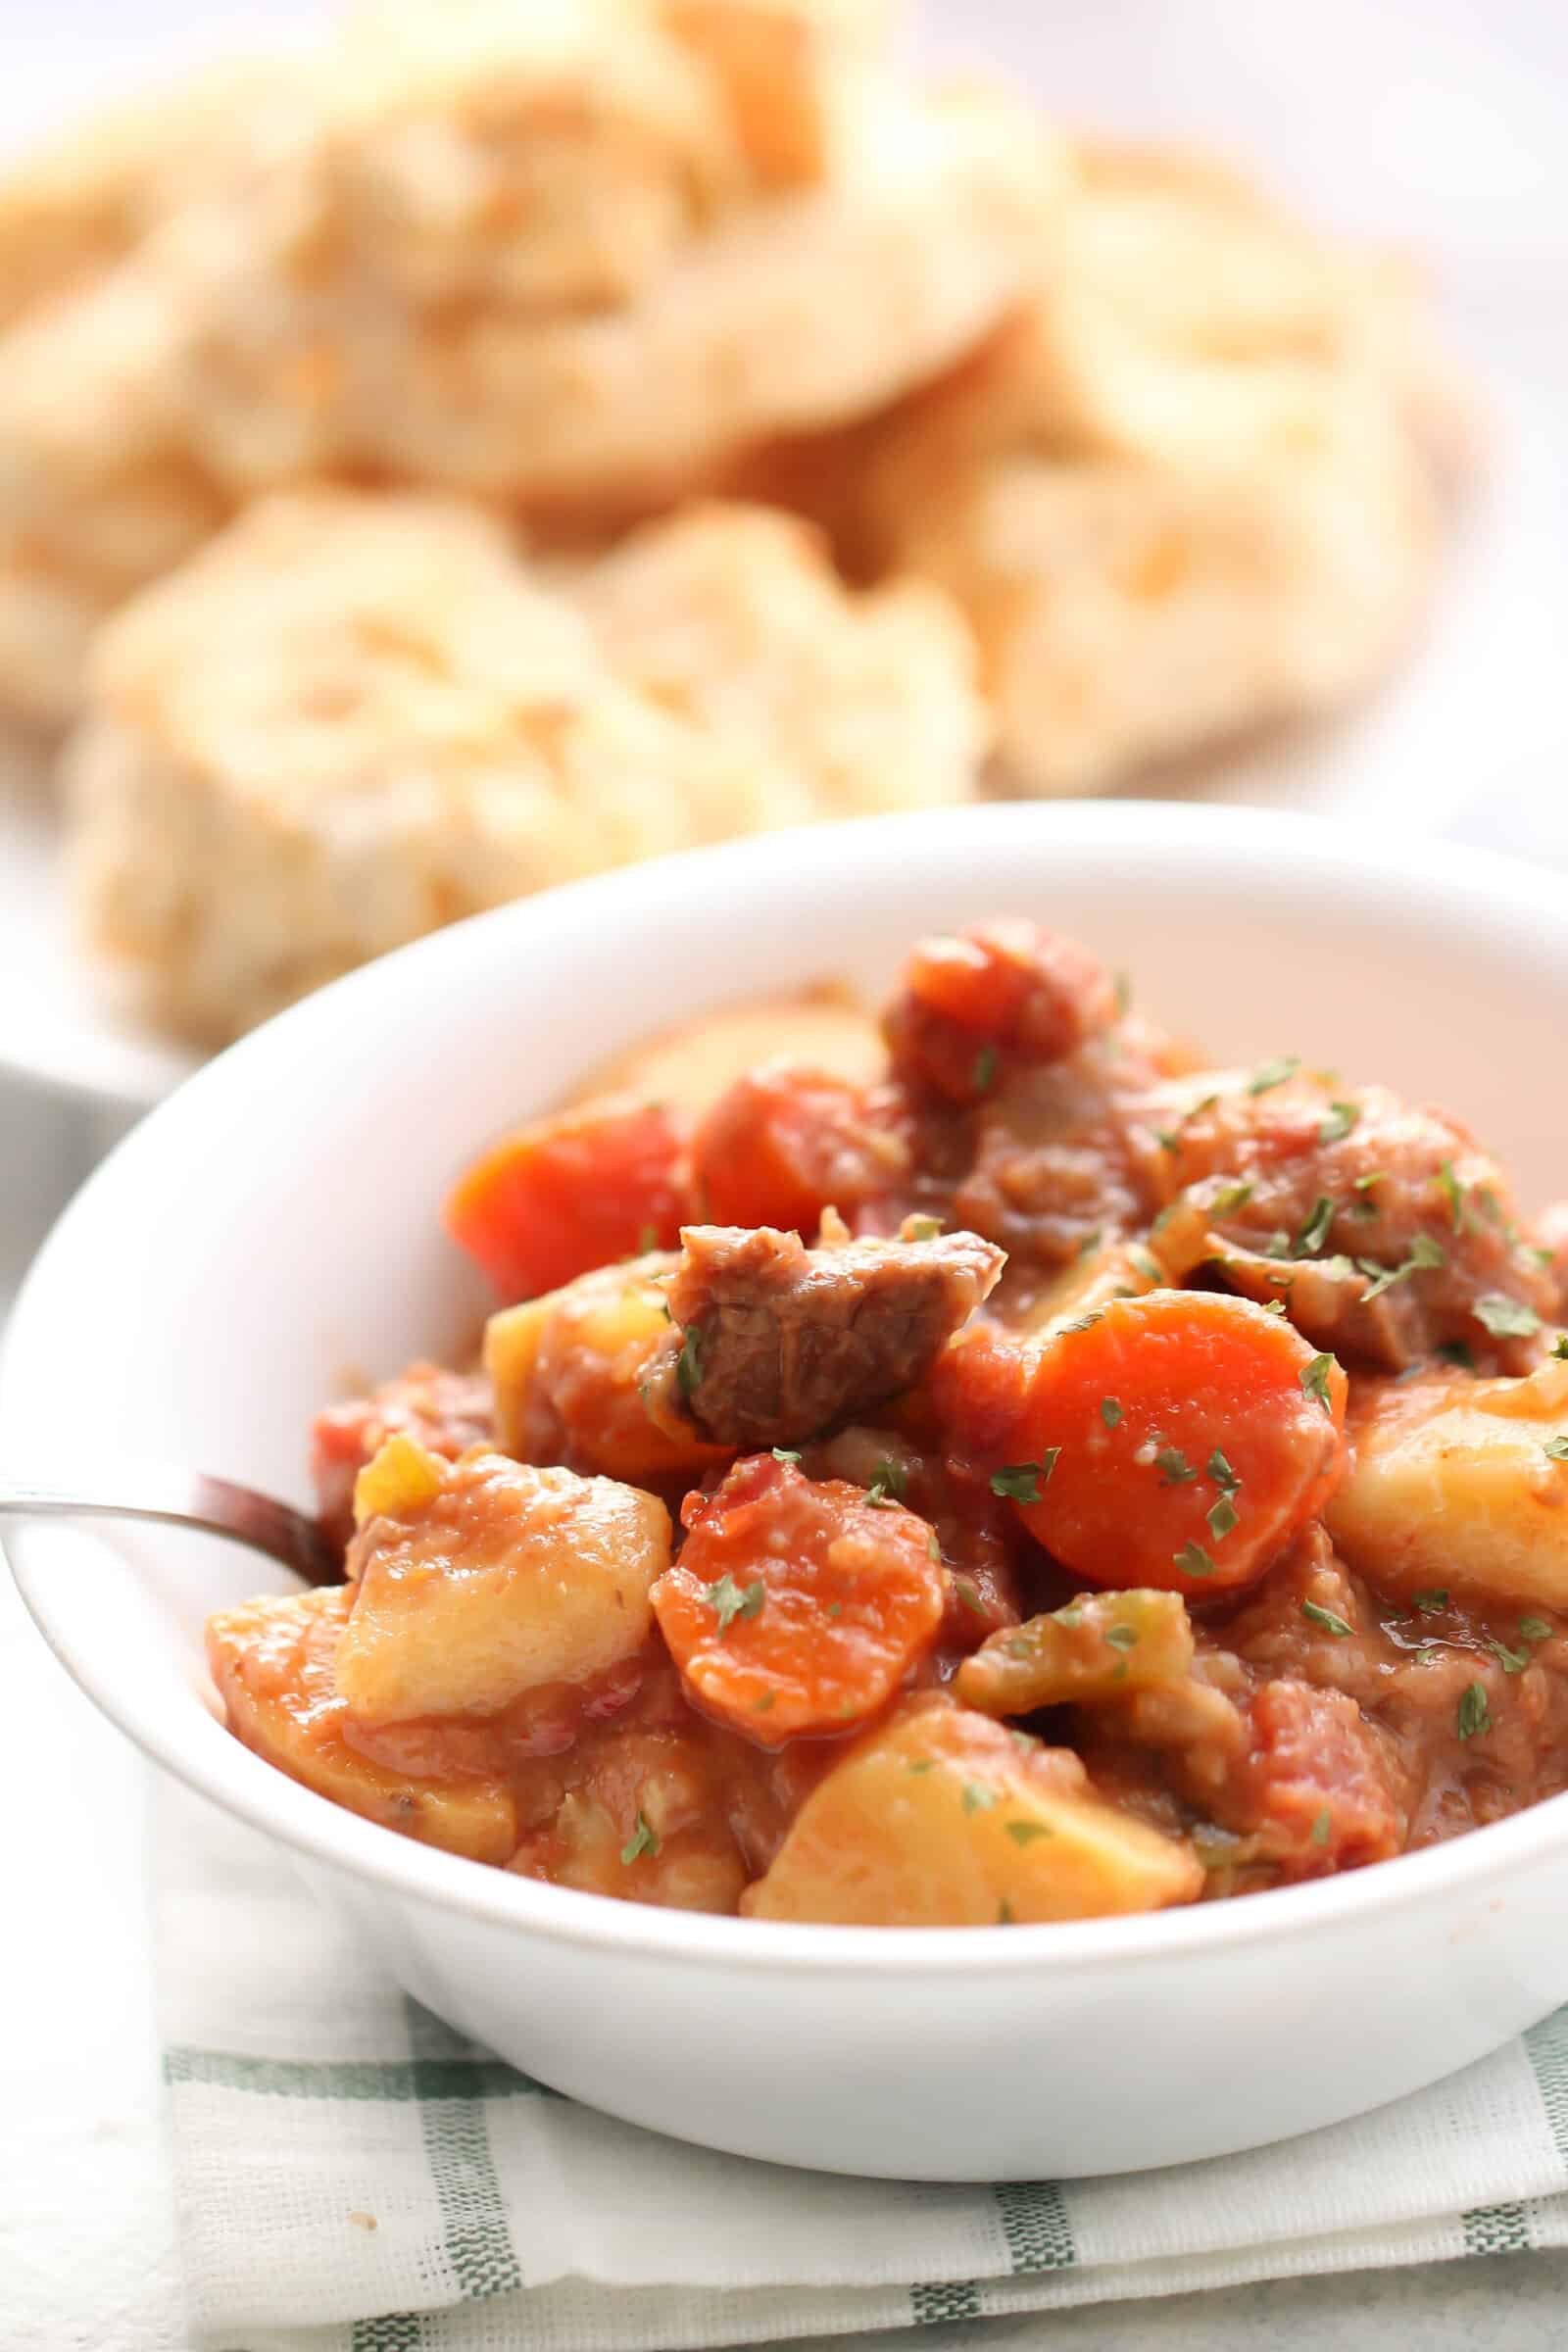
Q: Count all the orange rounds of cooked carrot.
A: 4